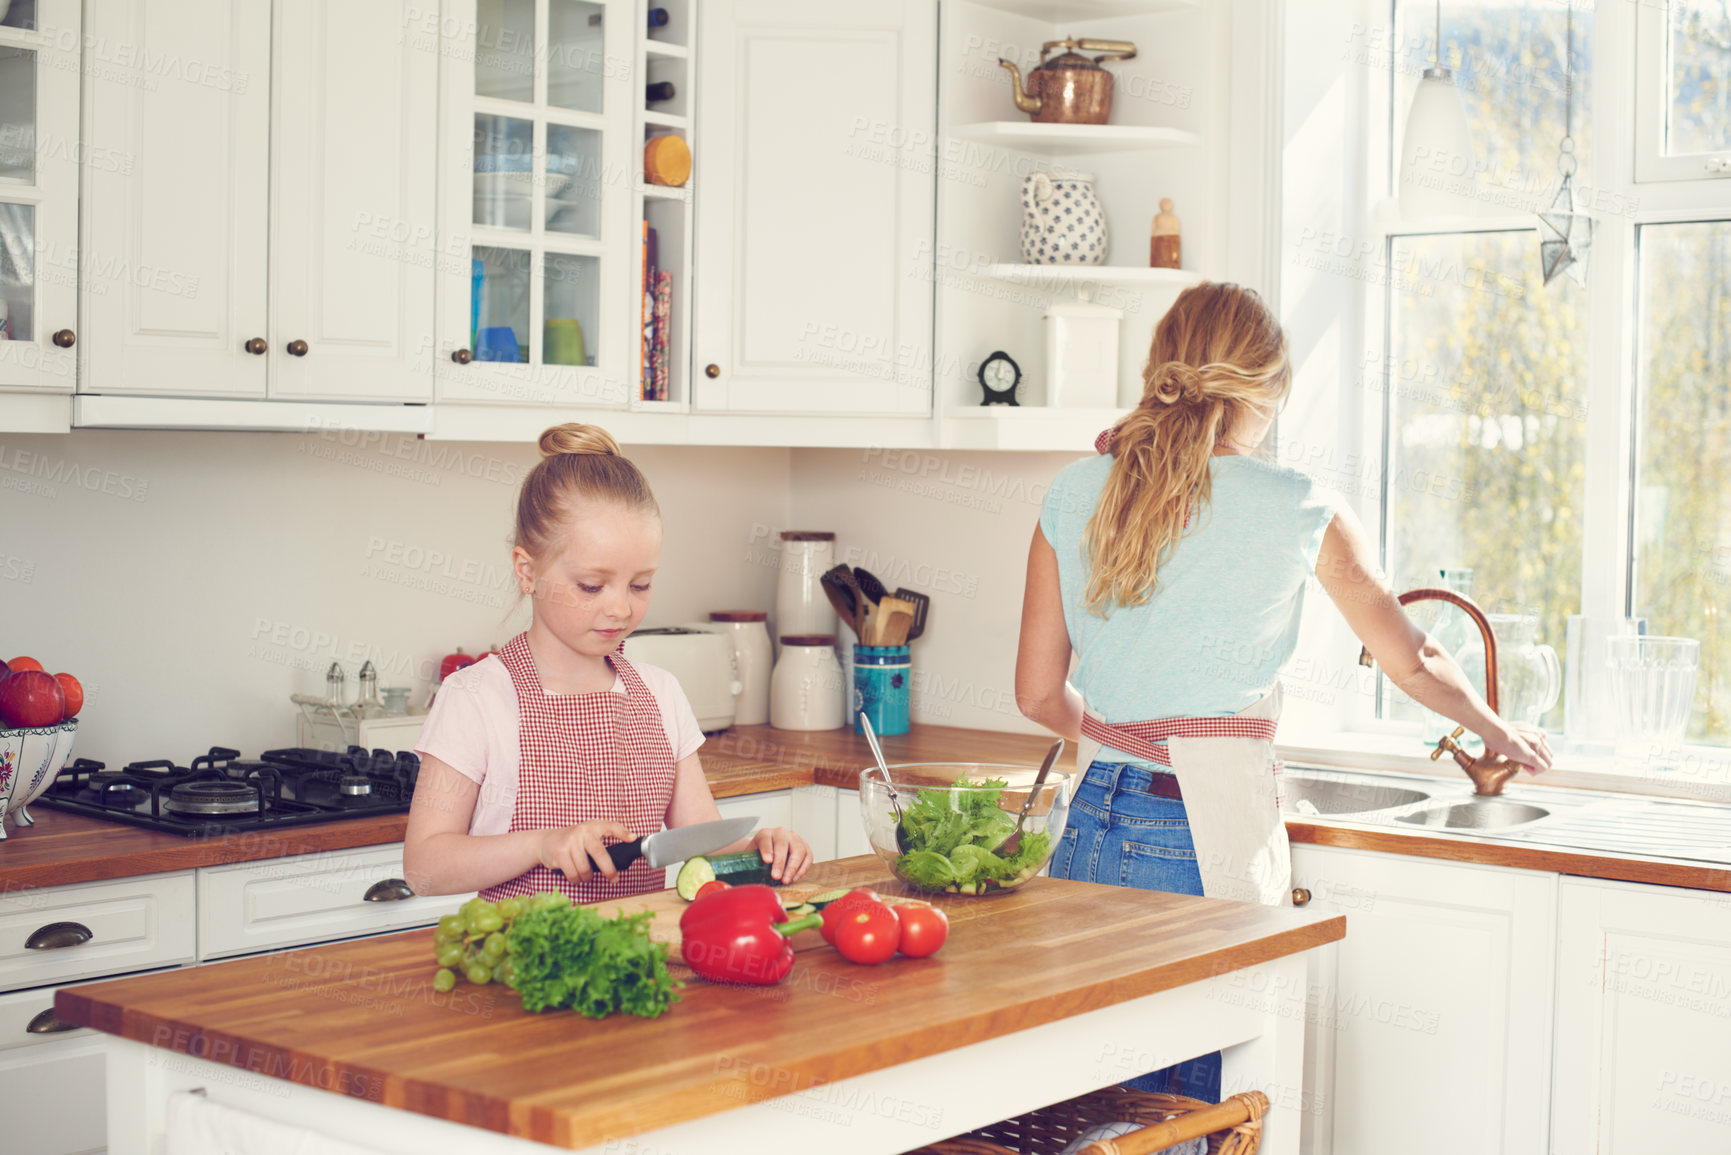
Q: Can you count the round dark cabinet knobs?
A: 6